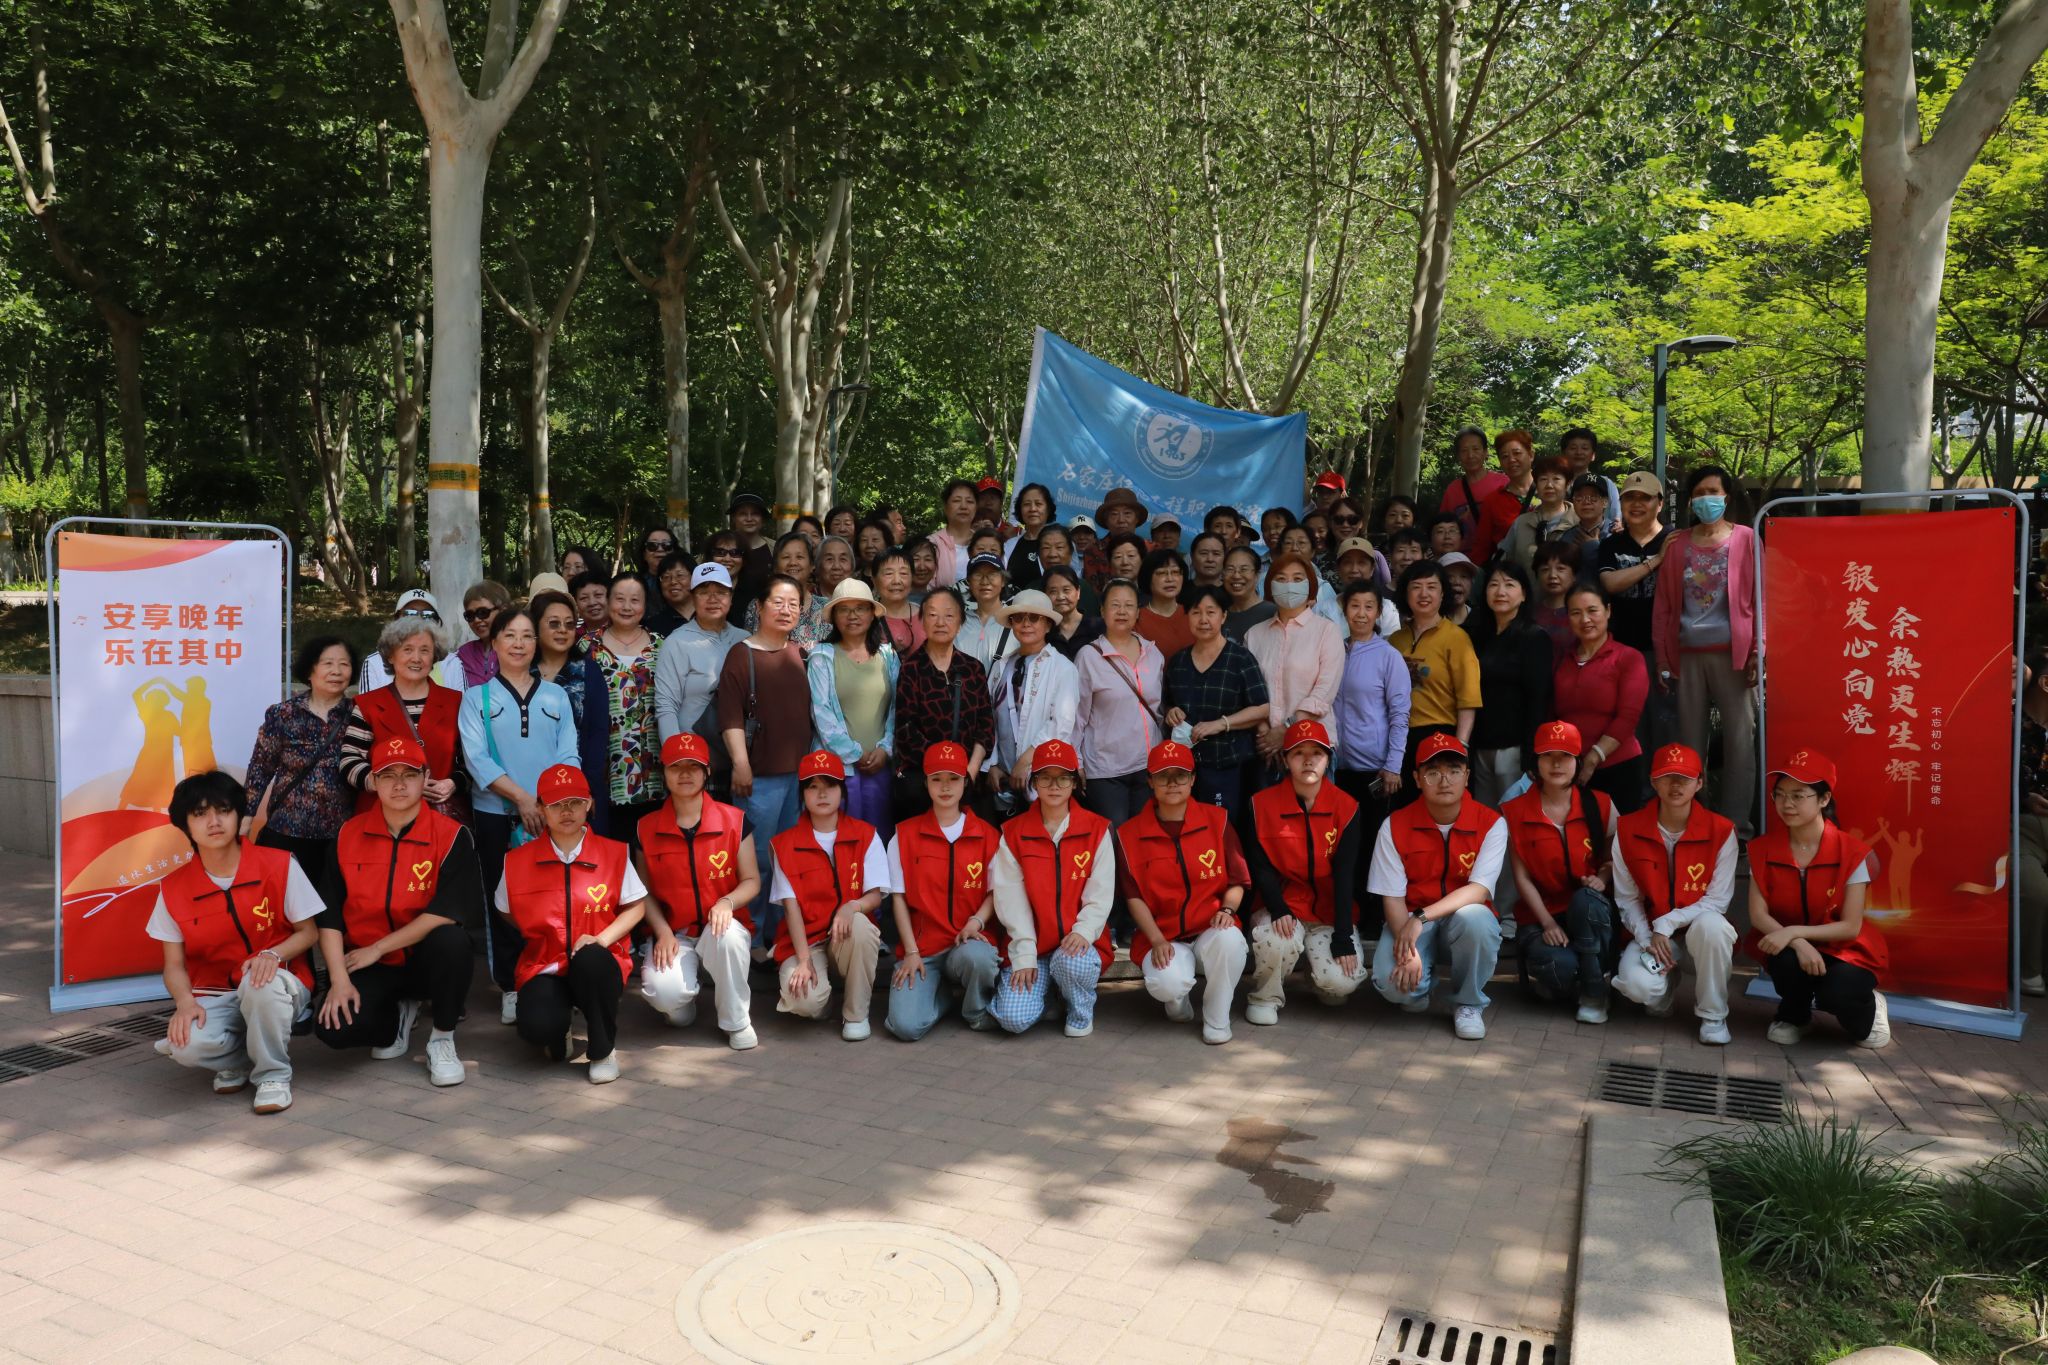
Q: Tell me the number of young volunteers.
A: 13